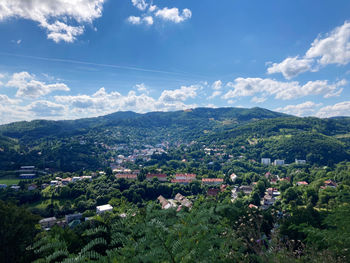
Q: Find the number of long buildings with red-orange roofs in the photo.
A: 5